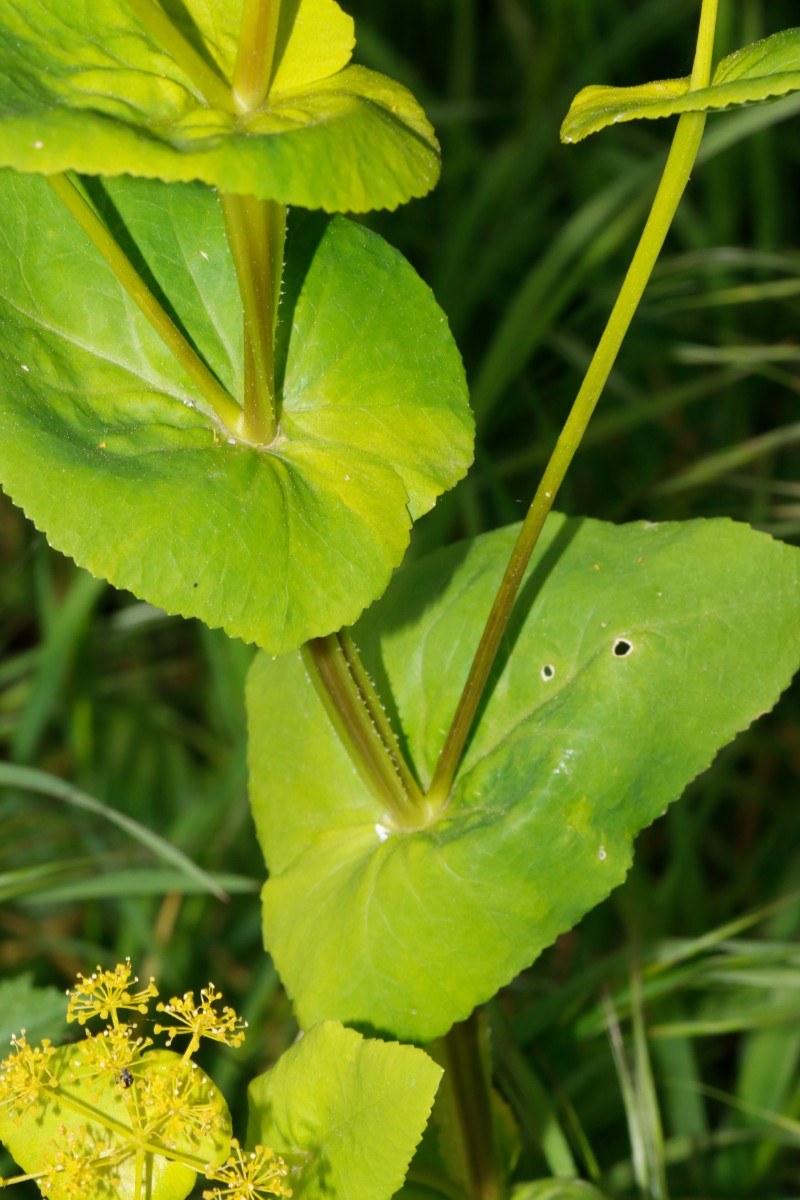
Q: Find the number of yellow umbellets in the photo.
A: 7